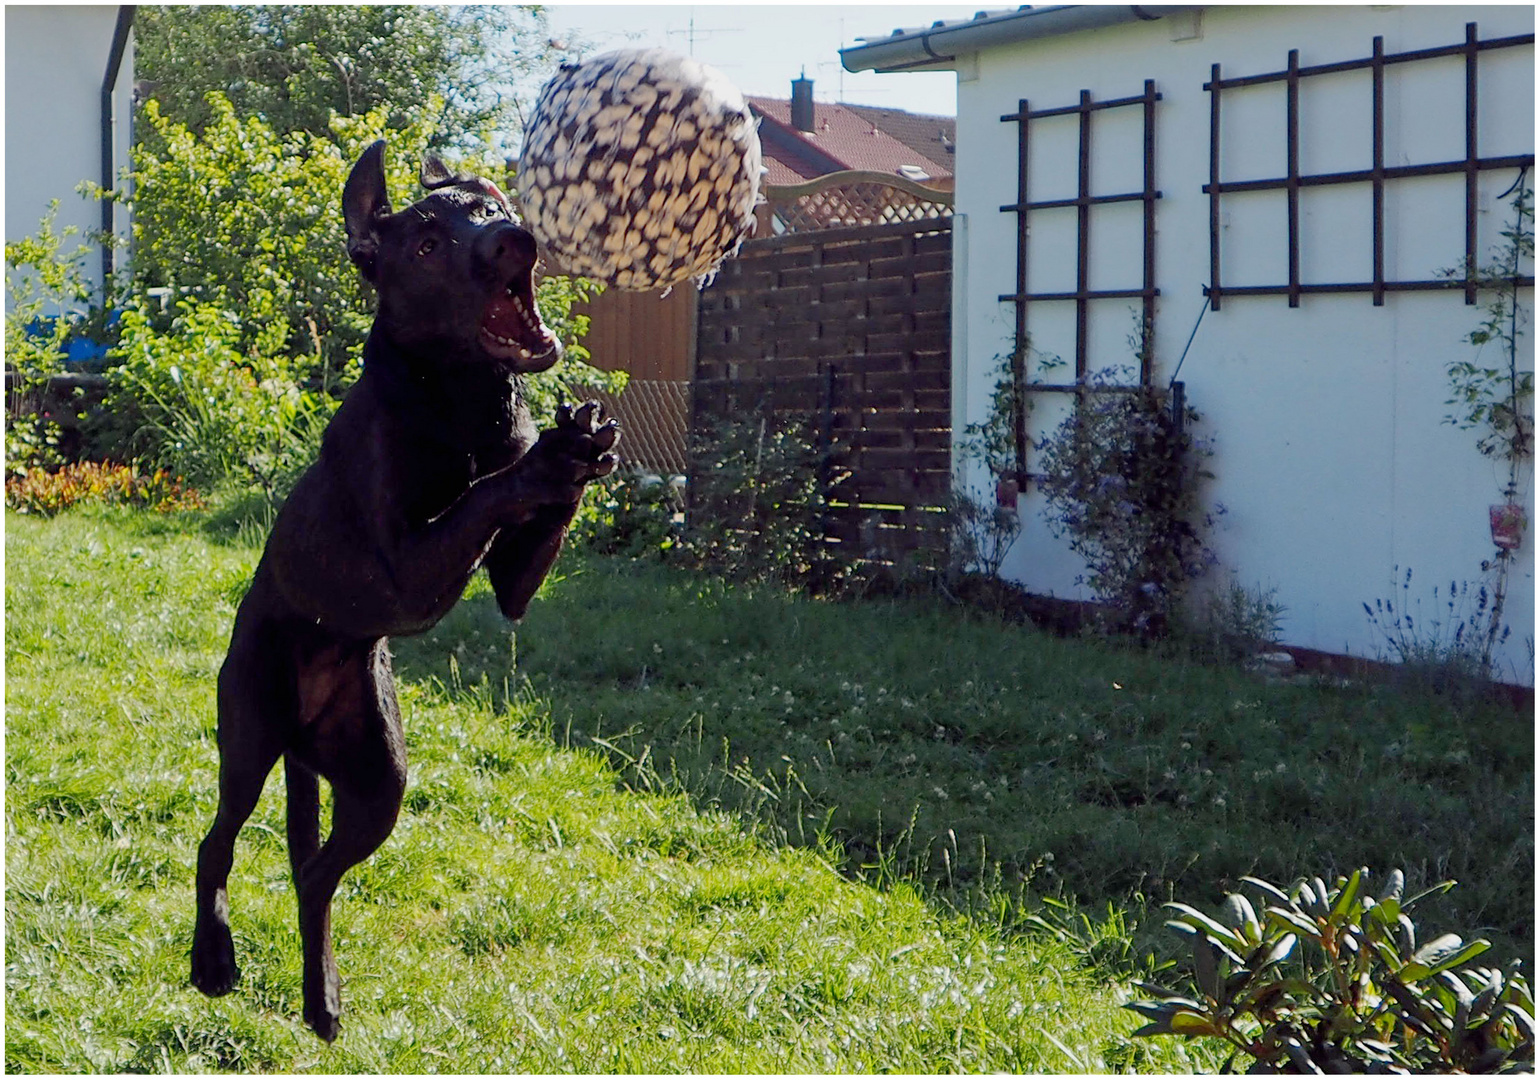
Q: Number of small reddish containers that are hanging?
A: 2